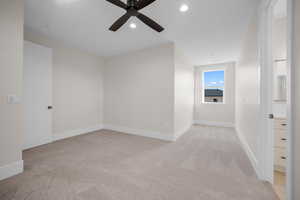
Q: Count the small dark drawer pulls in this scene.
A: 3